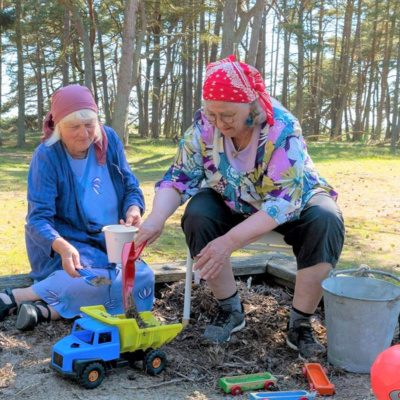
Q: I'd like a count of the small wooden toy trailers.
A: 3